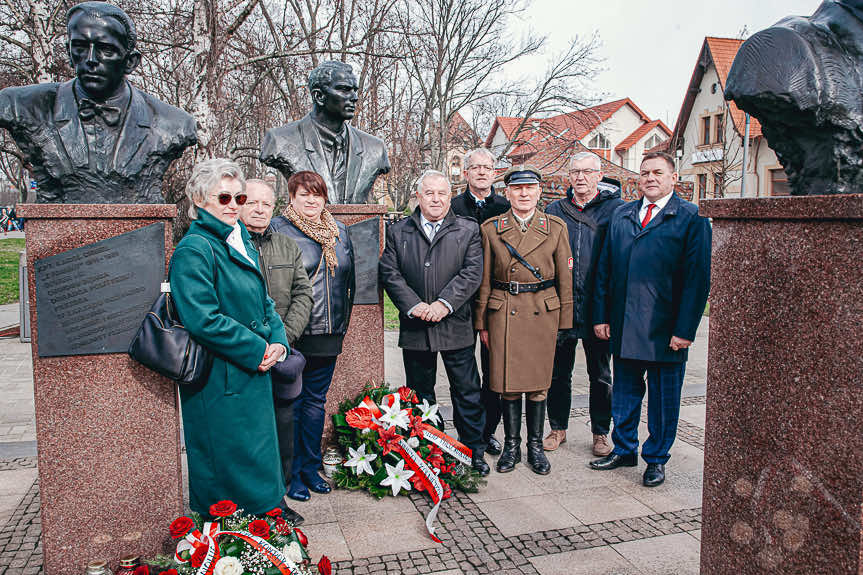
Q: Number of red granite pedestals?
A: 3